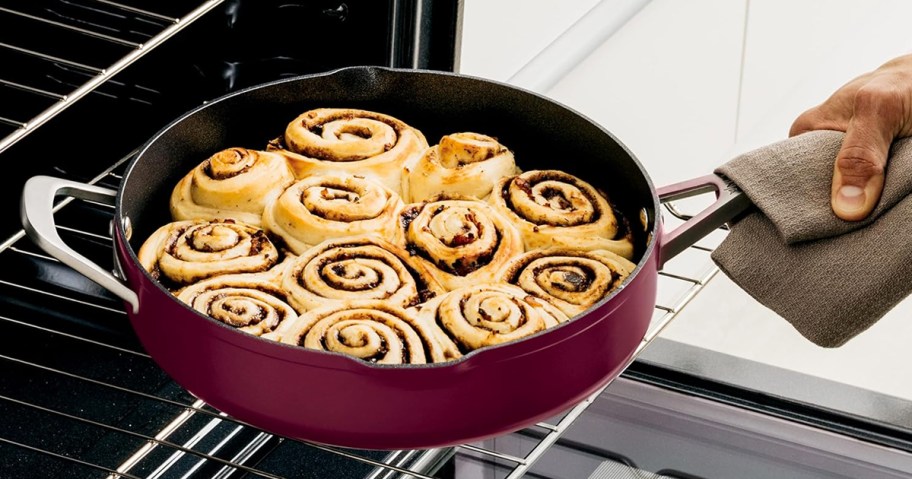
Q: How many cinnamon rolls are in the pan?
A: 12